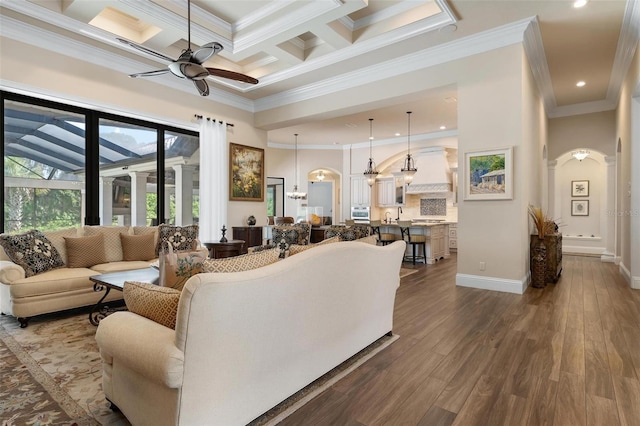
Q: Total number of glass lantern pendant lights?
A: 2